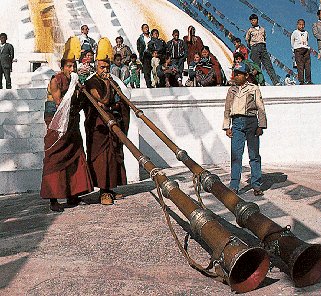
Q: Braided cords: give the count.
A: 2